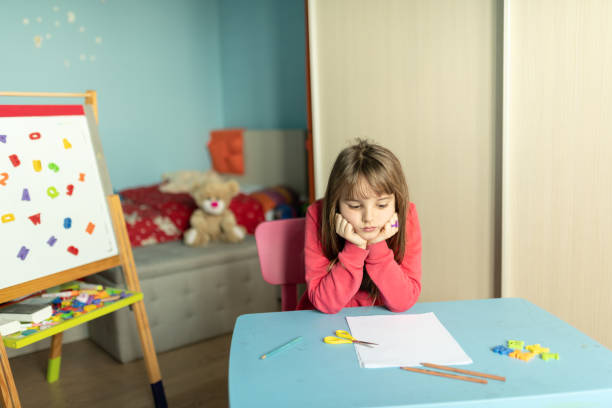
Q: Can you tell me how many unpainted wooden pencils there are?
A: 2